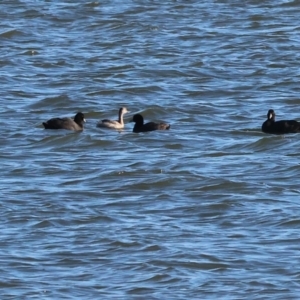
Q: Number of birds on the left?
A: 3